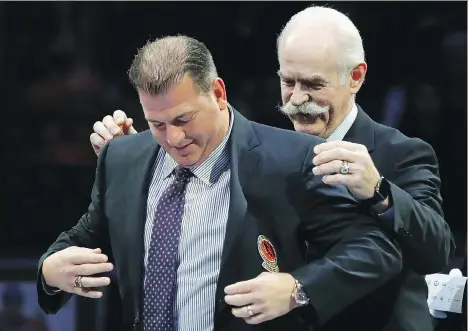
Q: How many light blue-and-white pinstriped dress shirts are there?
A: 1